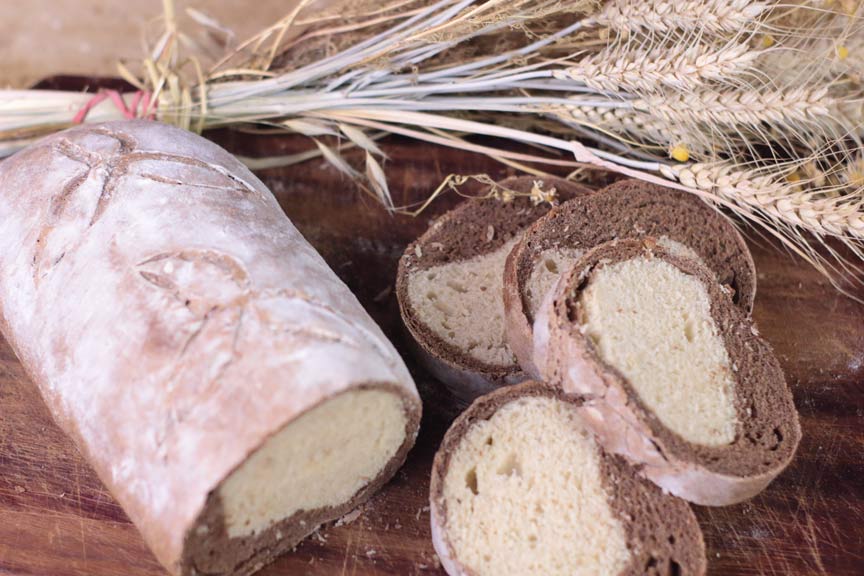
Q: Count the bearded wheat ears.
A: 5